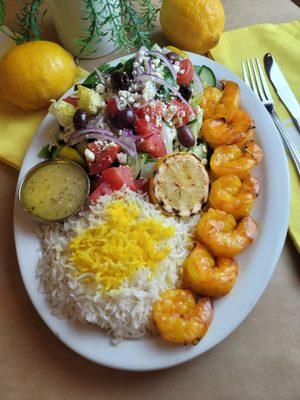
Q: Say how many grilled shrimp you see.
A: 7